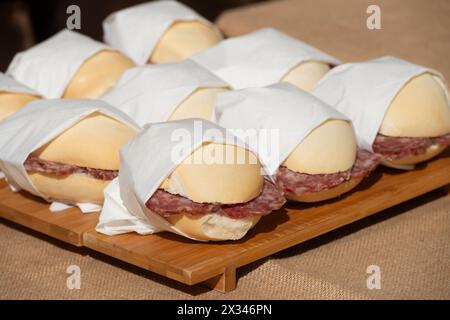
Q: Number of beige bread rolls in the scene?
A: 9